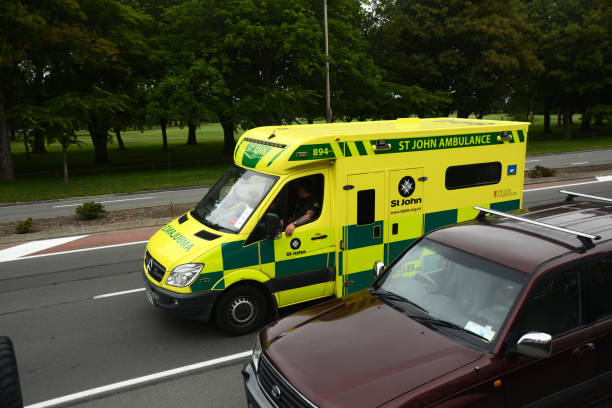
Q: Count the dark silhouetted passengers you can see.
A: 1